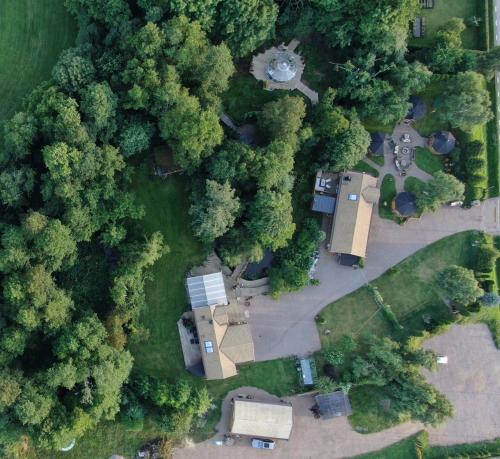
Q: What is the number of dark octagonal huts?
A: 4